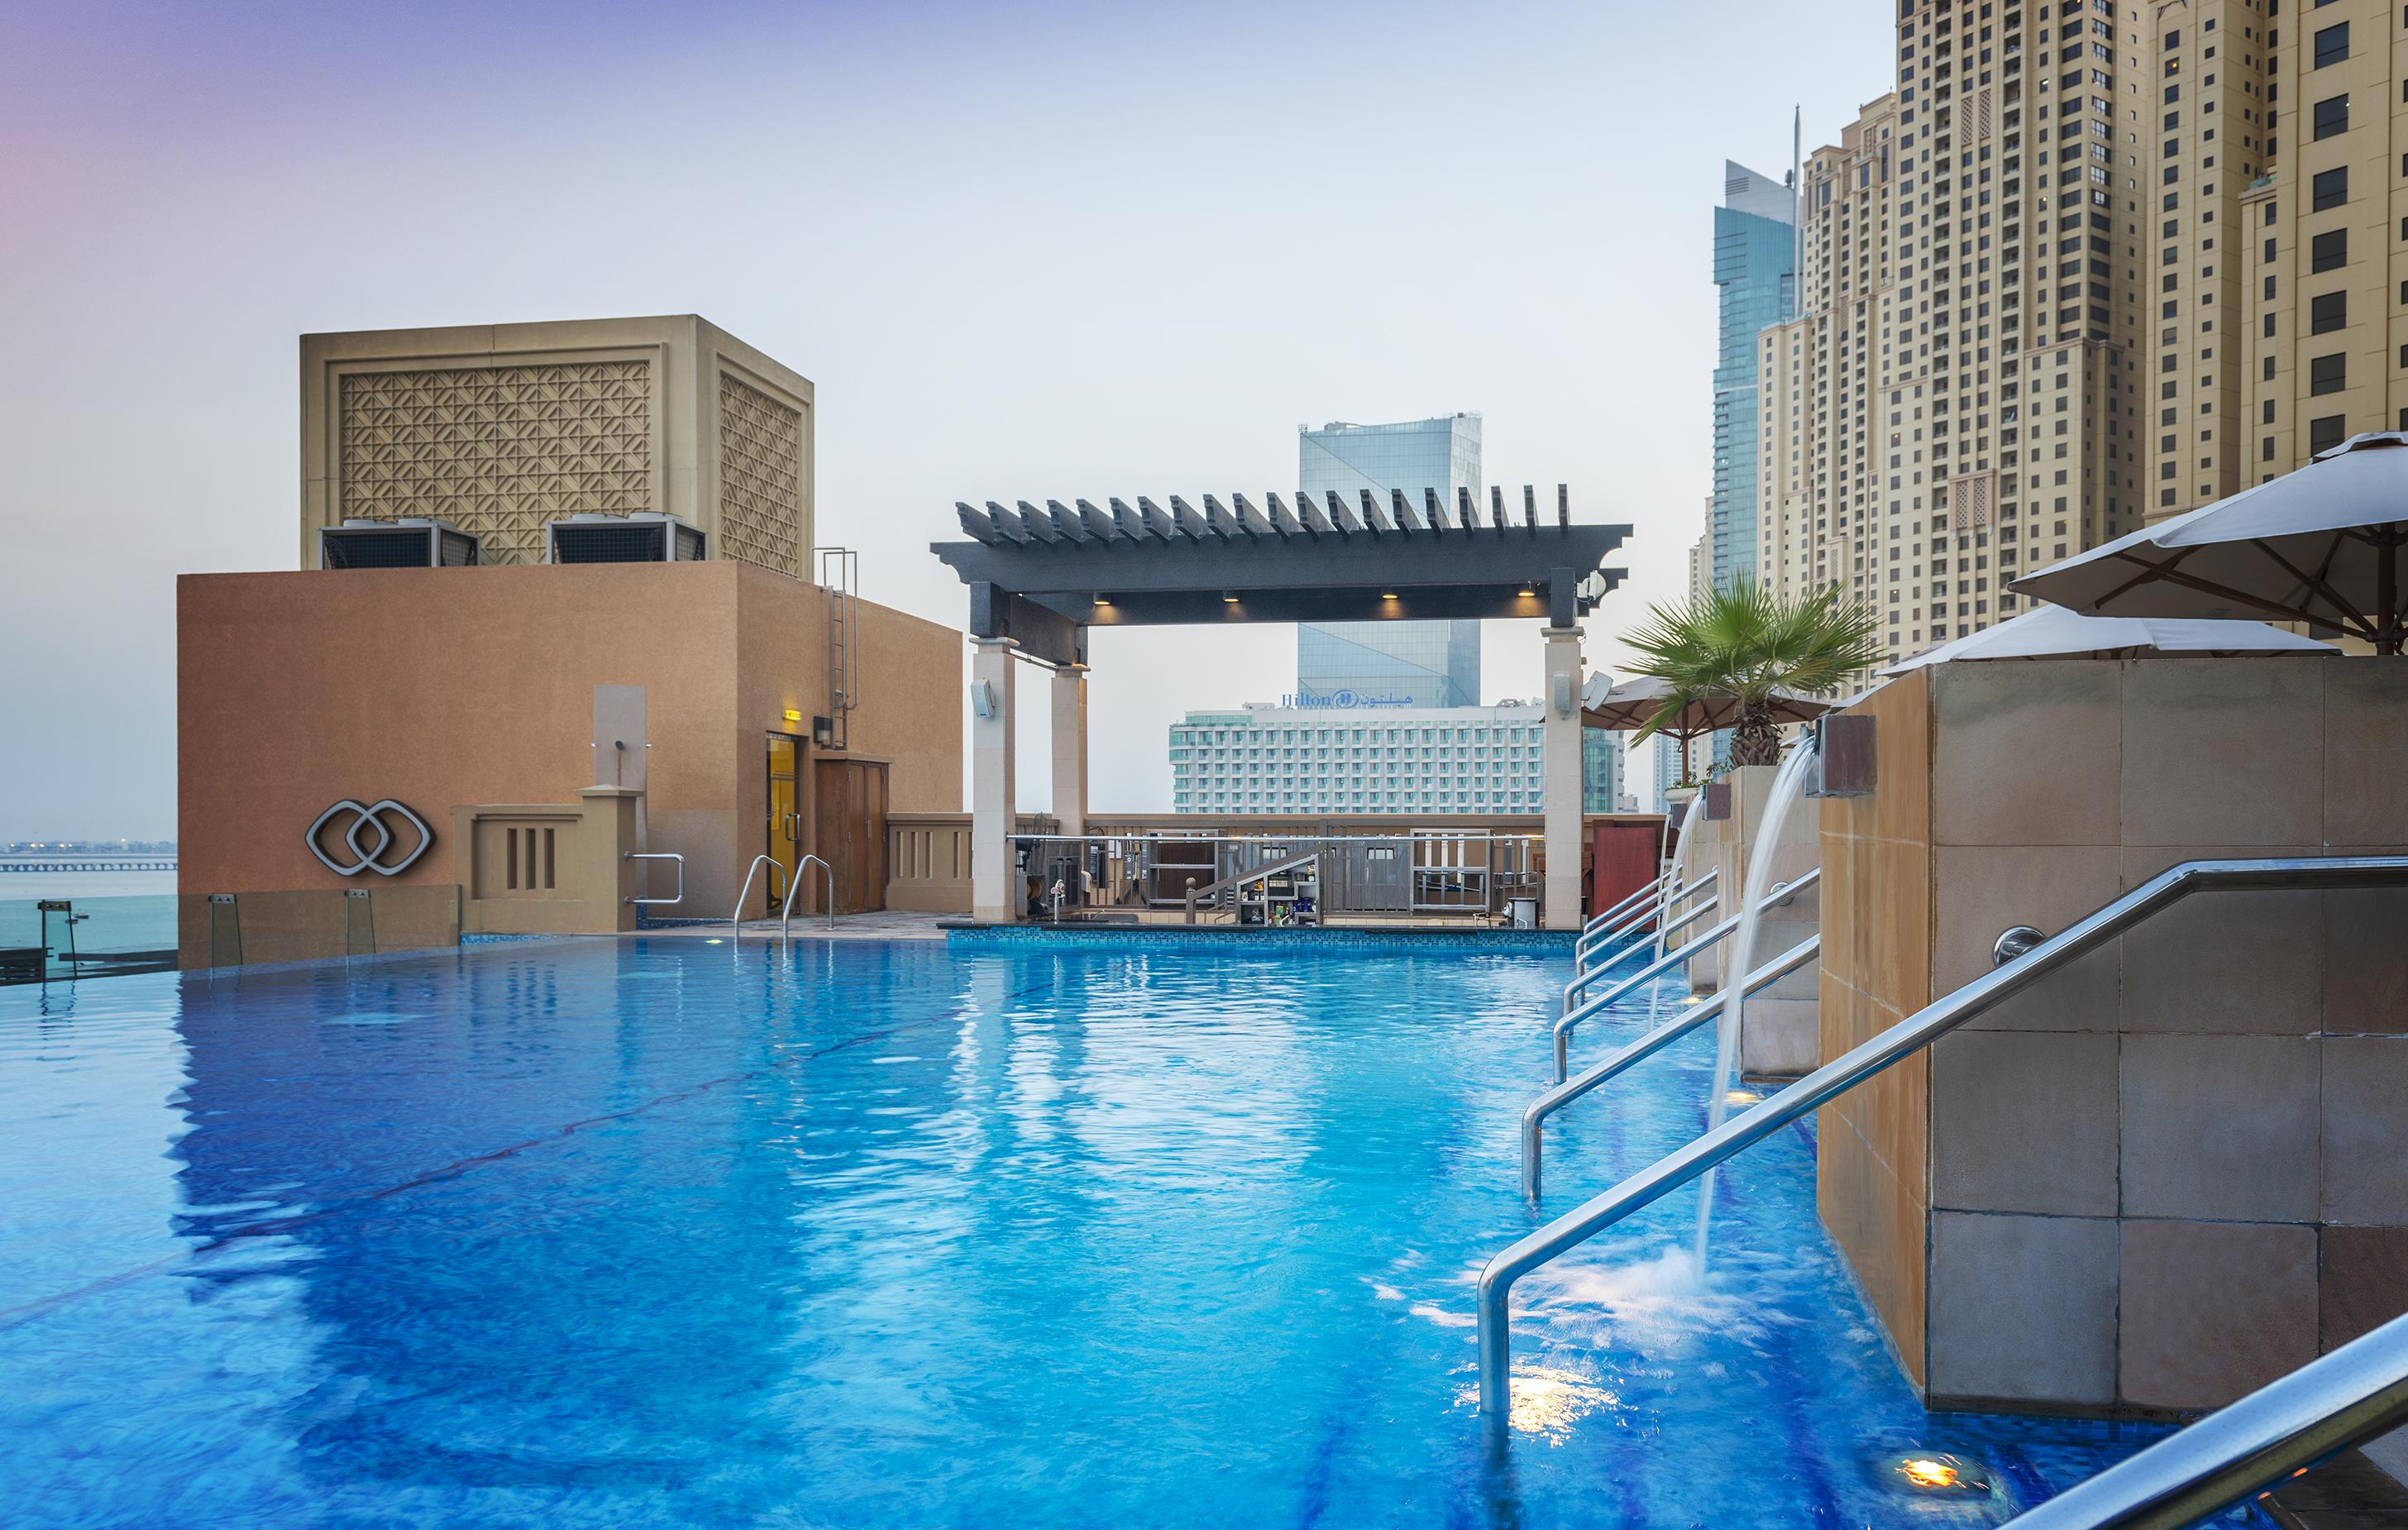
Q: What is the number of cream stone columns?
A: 3